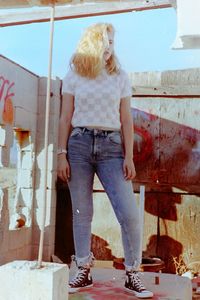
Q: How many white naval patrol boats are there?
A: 0